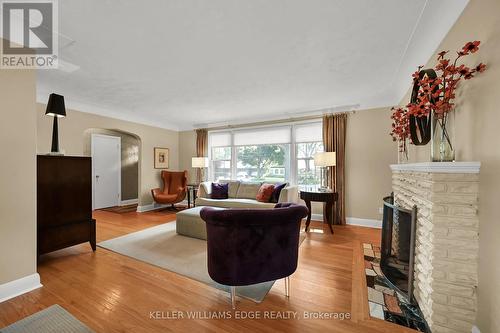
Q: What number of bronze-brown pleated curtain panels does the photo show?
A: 2